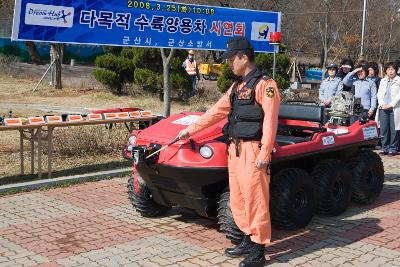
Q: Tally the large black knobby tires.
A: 5